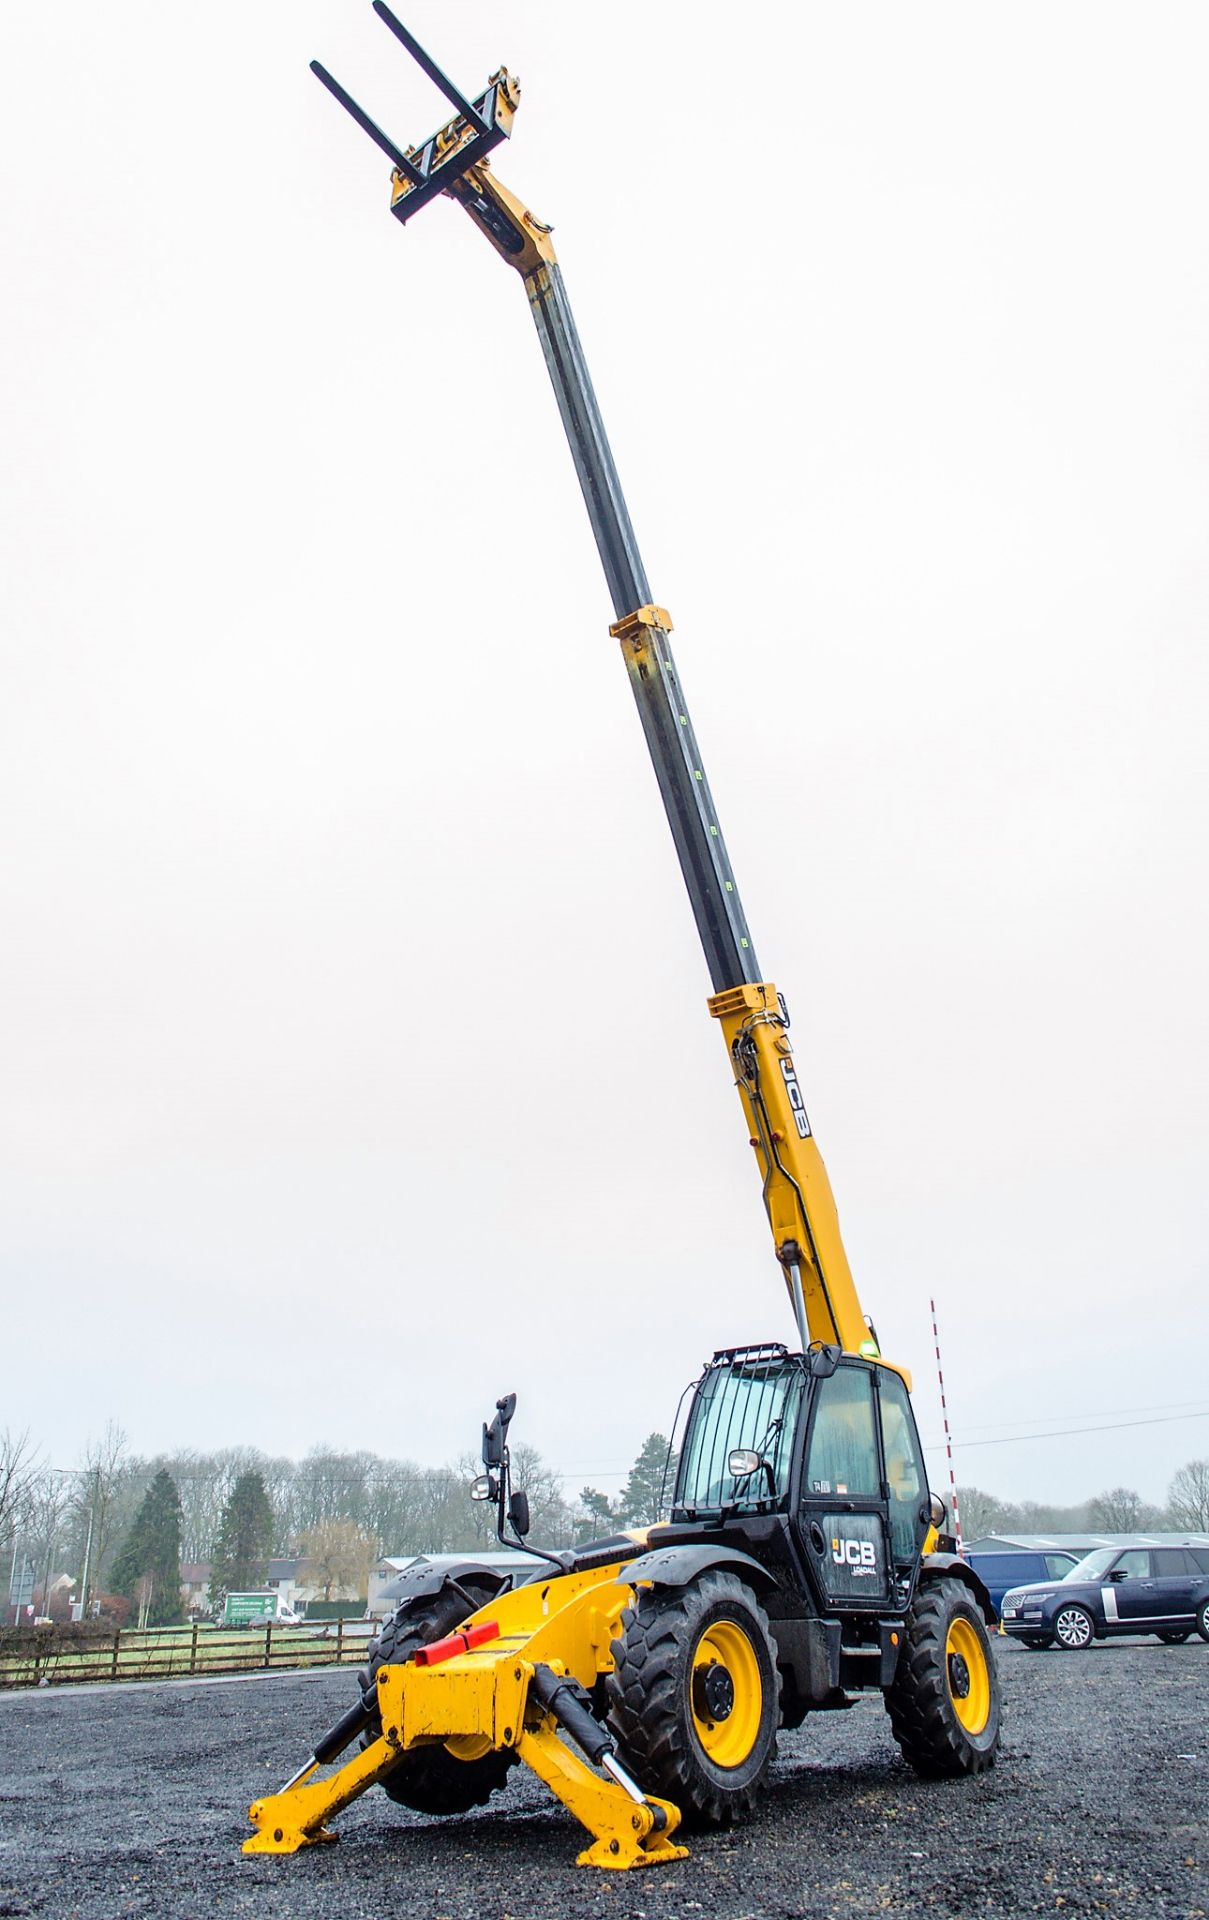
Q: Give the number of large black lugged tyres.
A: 3